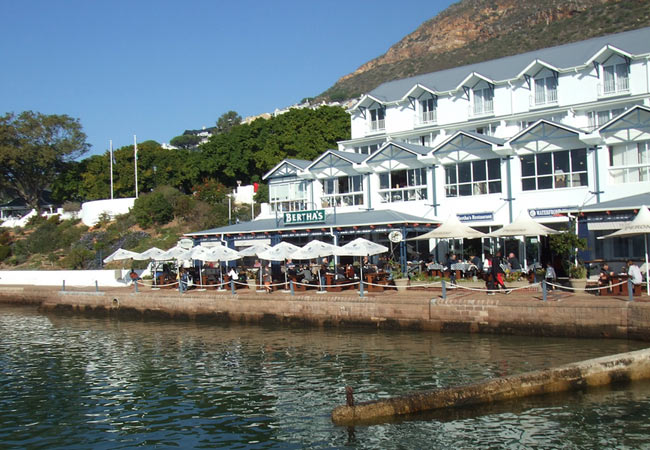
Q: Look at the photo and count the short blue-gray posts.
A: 10